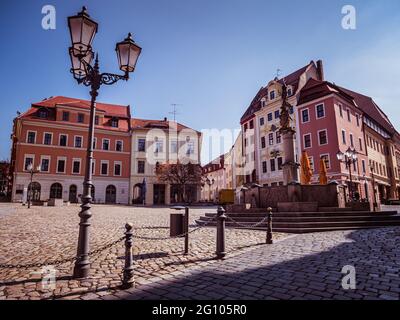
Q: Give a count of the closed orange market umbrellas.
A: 2